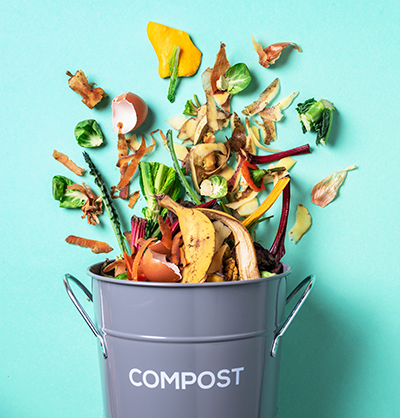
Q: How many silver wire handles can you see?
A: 2